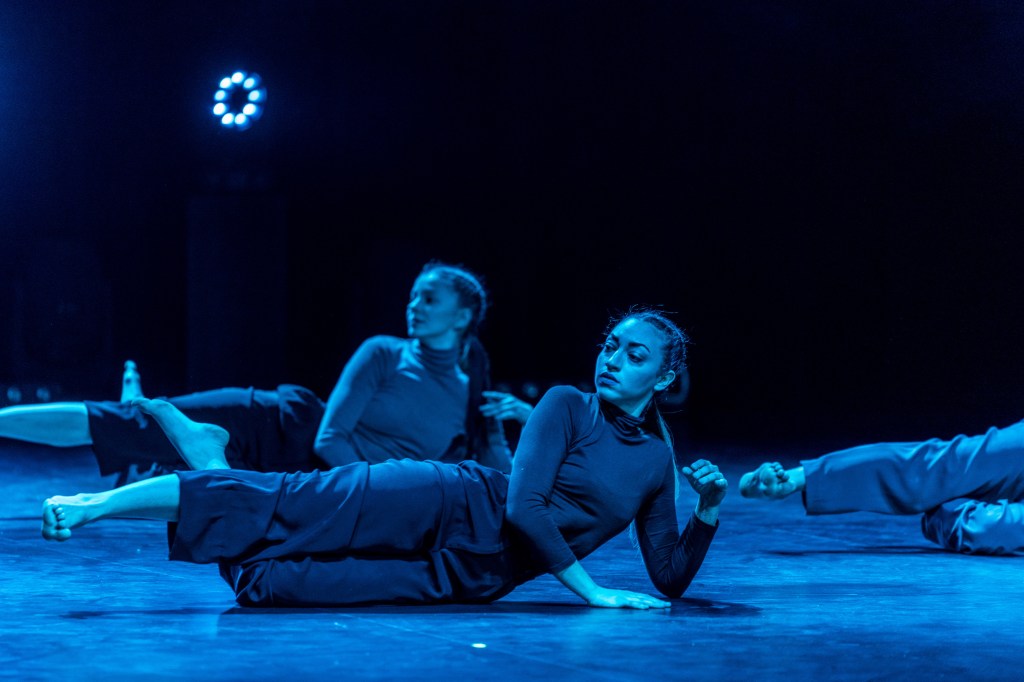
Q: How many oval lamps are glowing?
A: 9